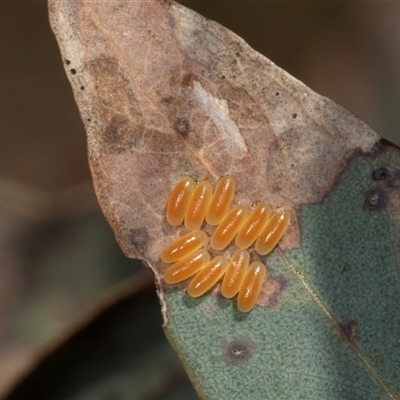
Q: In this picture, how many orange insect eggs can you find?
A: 11